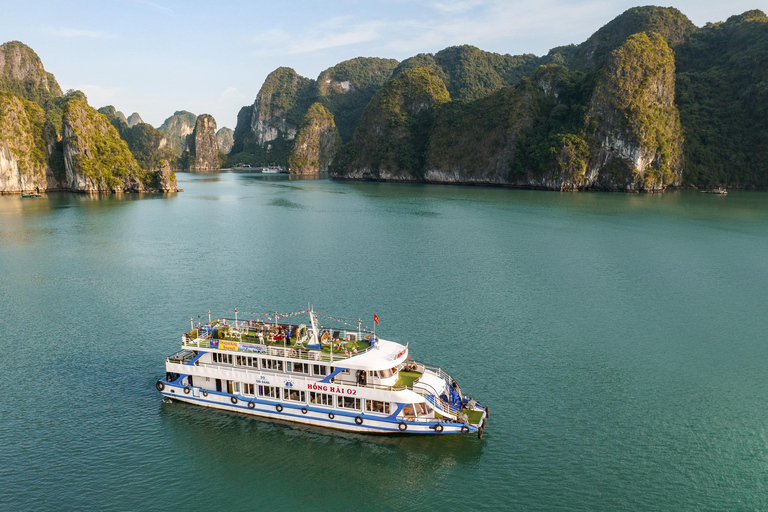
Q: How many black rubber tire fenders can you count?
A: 15